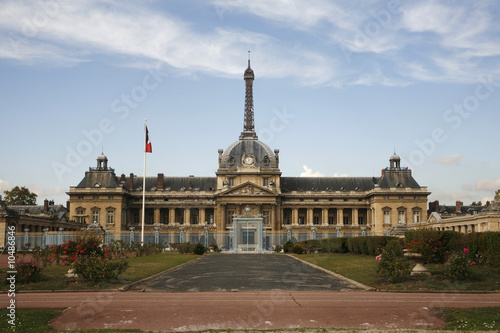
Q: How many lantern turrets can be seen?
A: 2